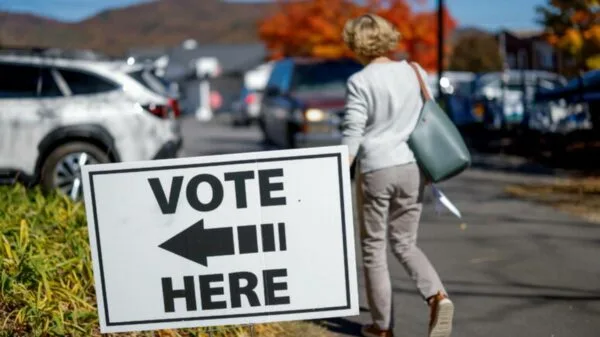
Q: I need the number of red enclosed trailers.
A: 0